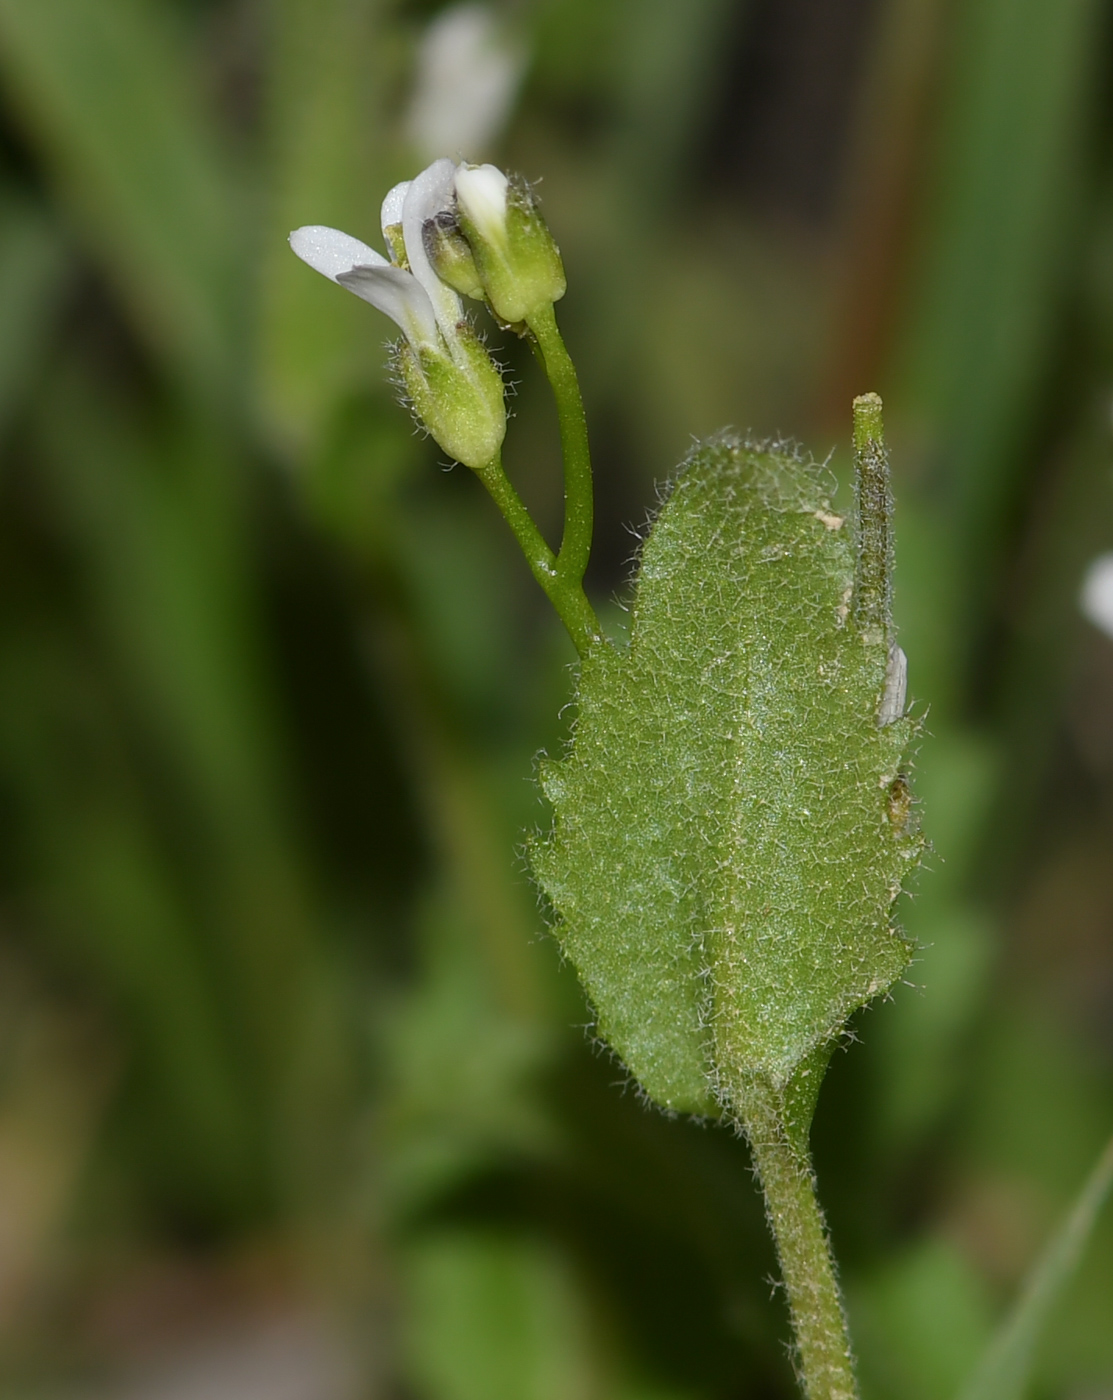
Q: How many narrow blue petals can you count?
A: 0